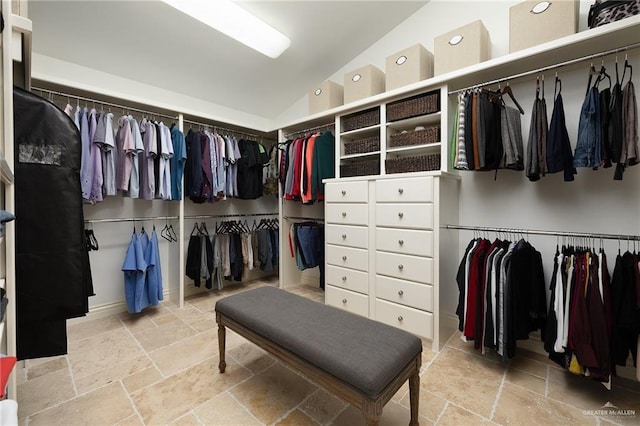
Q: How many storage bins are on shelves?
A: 11